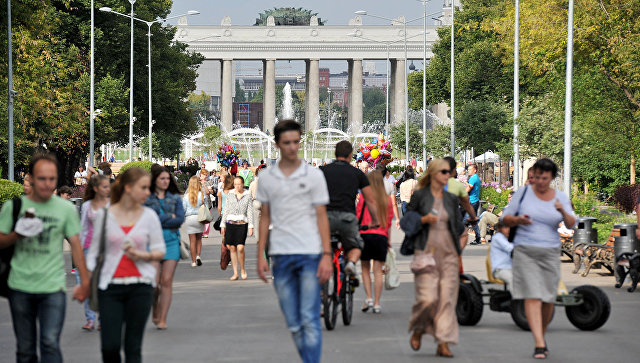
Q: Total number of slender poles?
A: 10